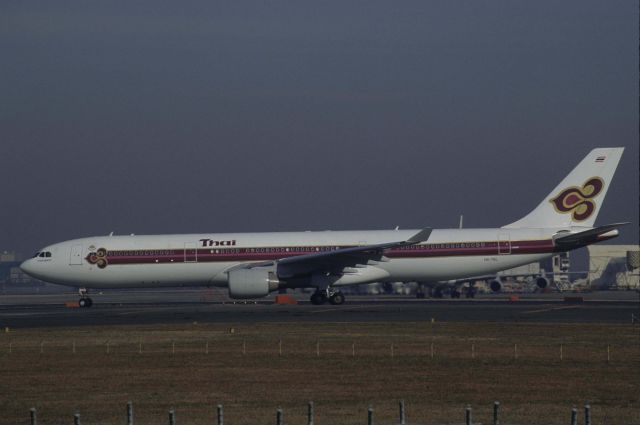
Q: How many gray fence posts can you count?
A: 13